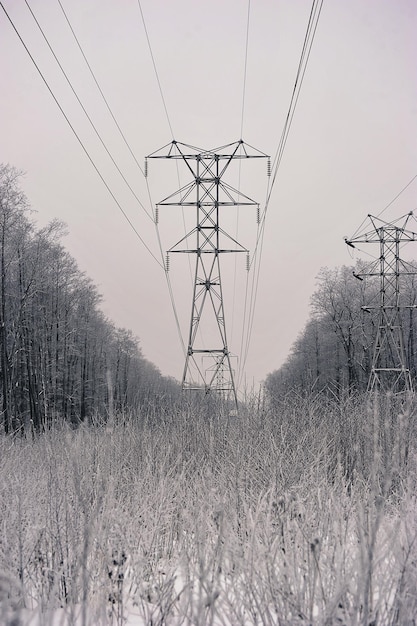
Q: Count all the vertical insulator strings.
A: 6